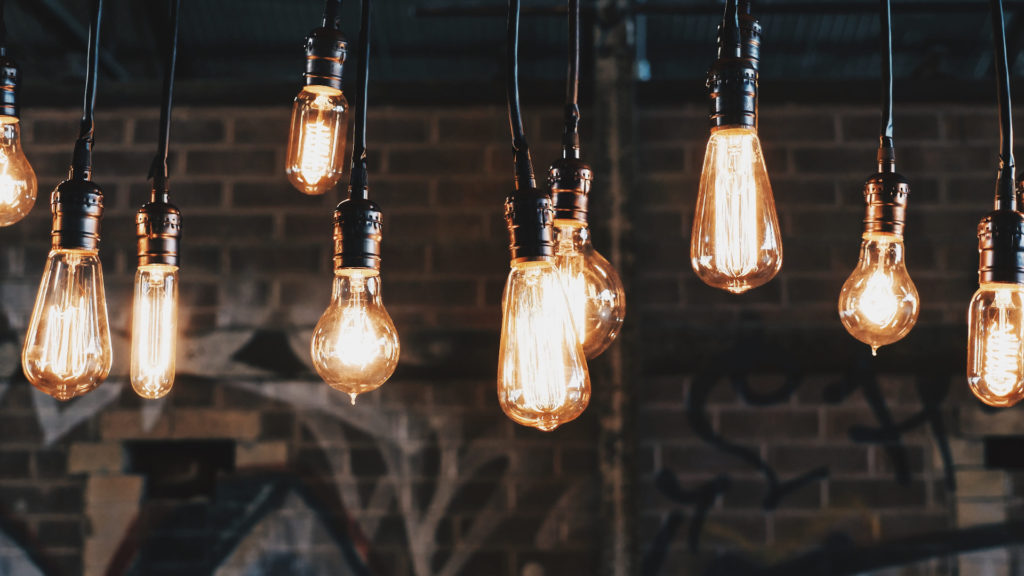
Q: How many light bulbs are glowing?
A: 10